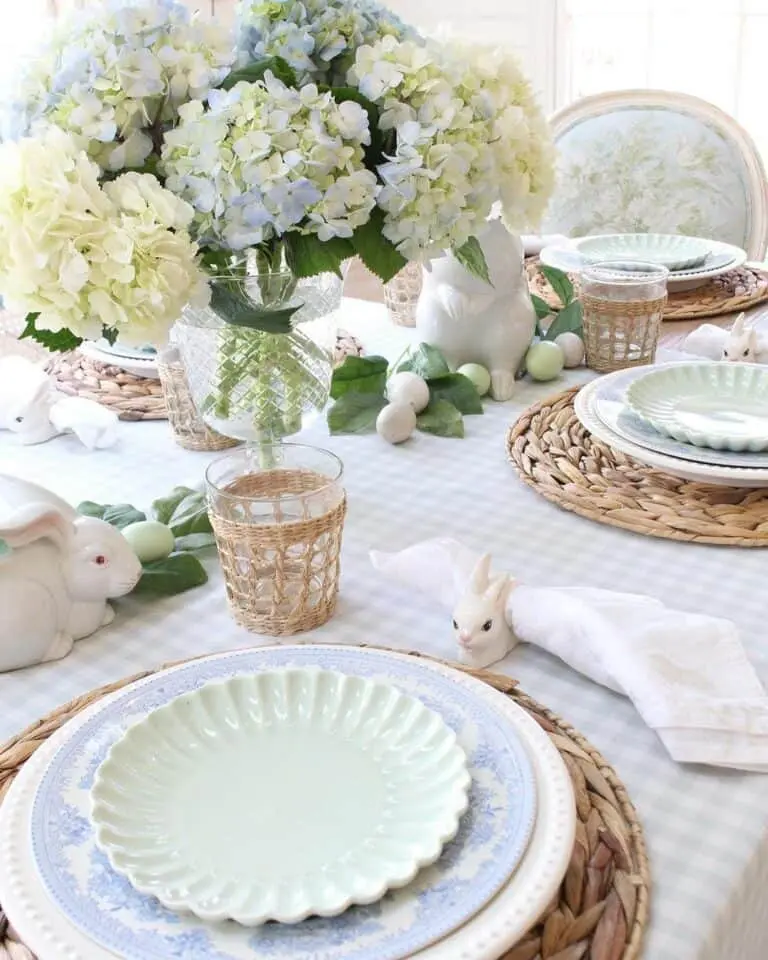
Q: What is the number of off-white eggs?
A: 3